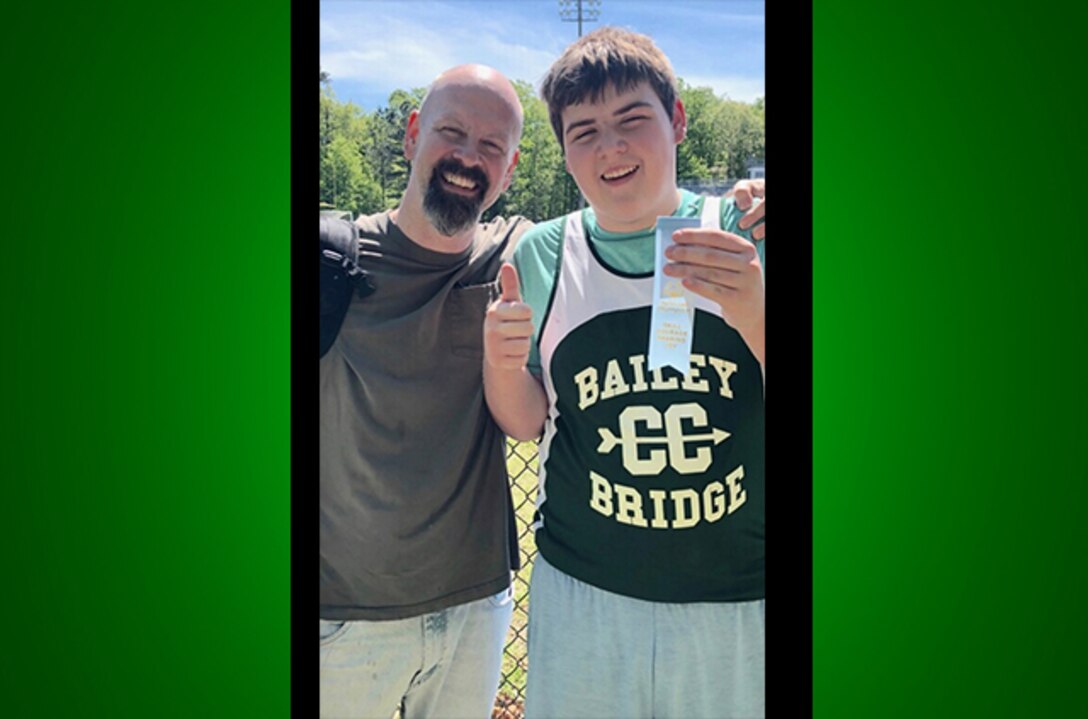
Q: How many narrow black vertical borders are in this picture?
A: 2